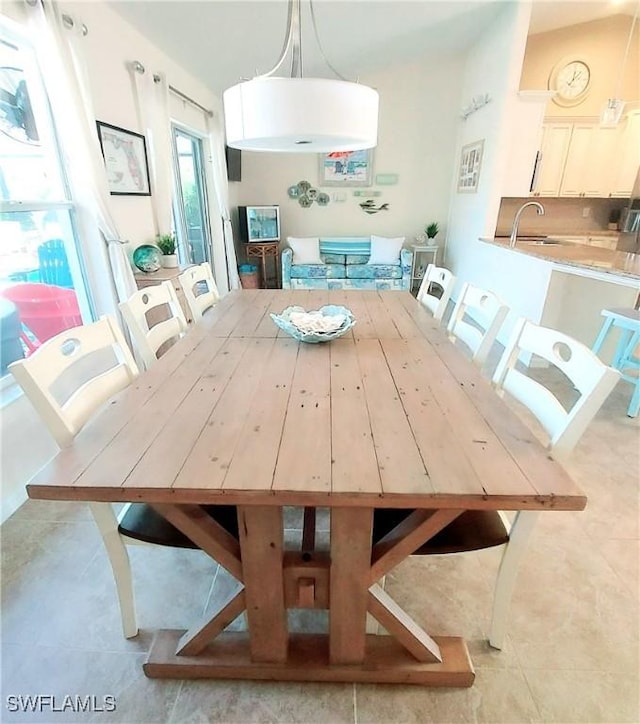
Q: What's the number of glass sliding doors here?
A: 1